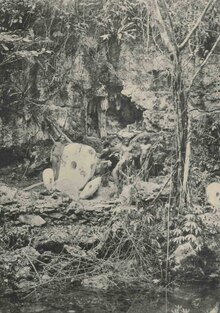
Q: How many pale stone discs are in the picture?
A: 4